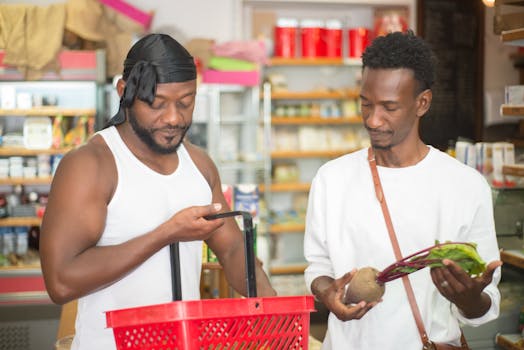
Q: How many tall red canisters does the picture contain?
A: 4